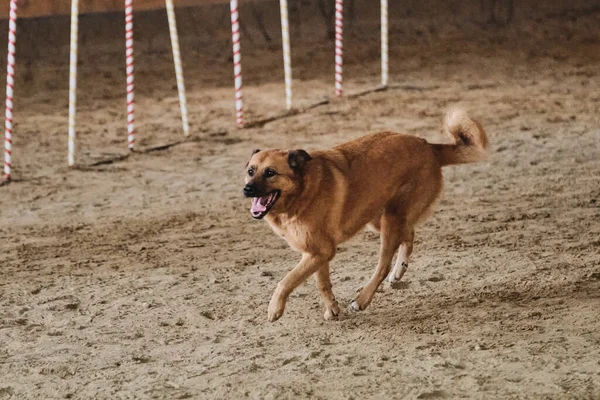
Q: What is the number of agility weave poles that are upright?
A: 8